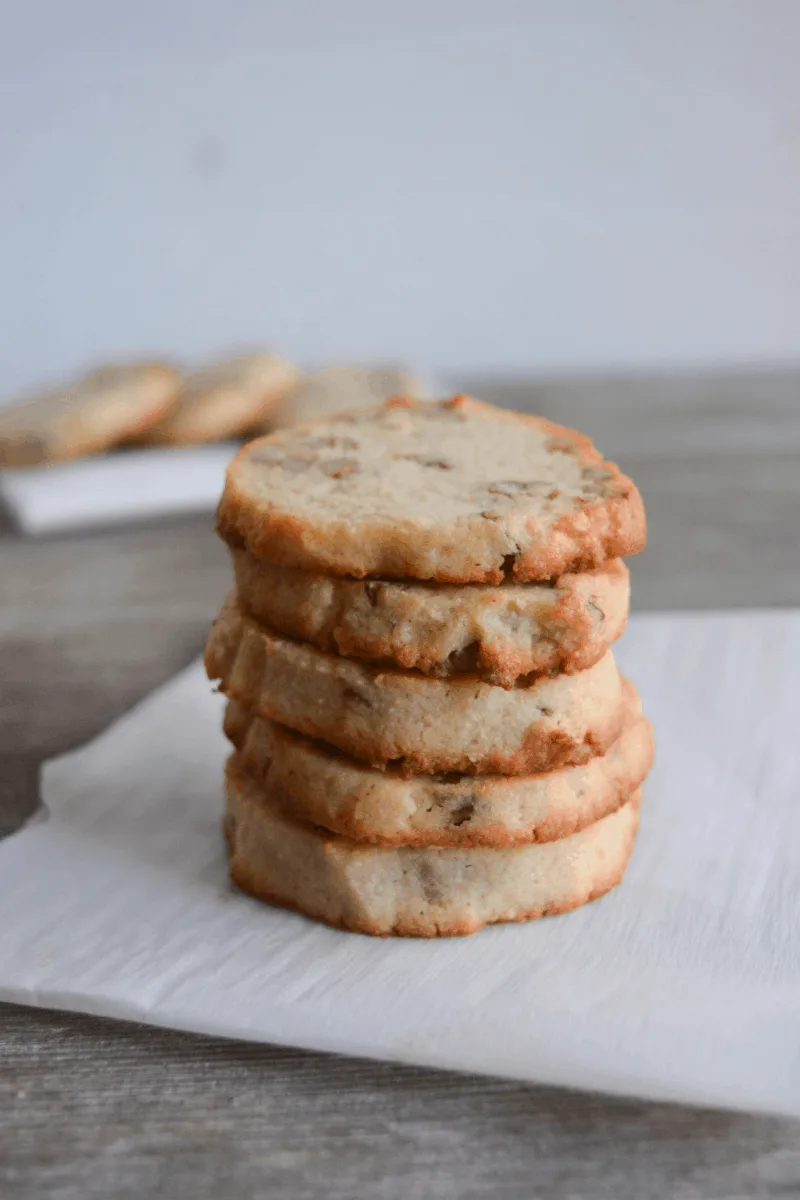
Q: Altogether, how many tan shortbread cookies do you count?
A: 8